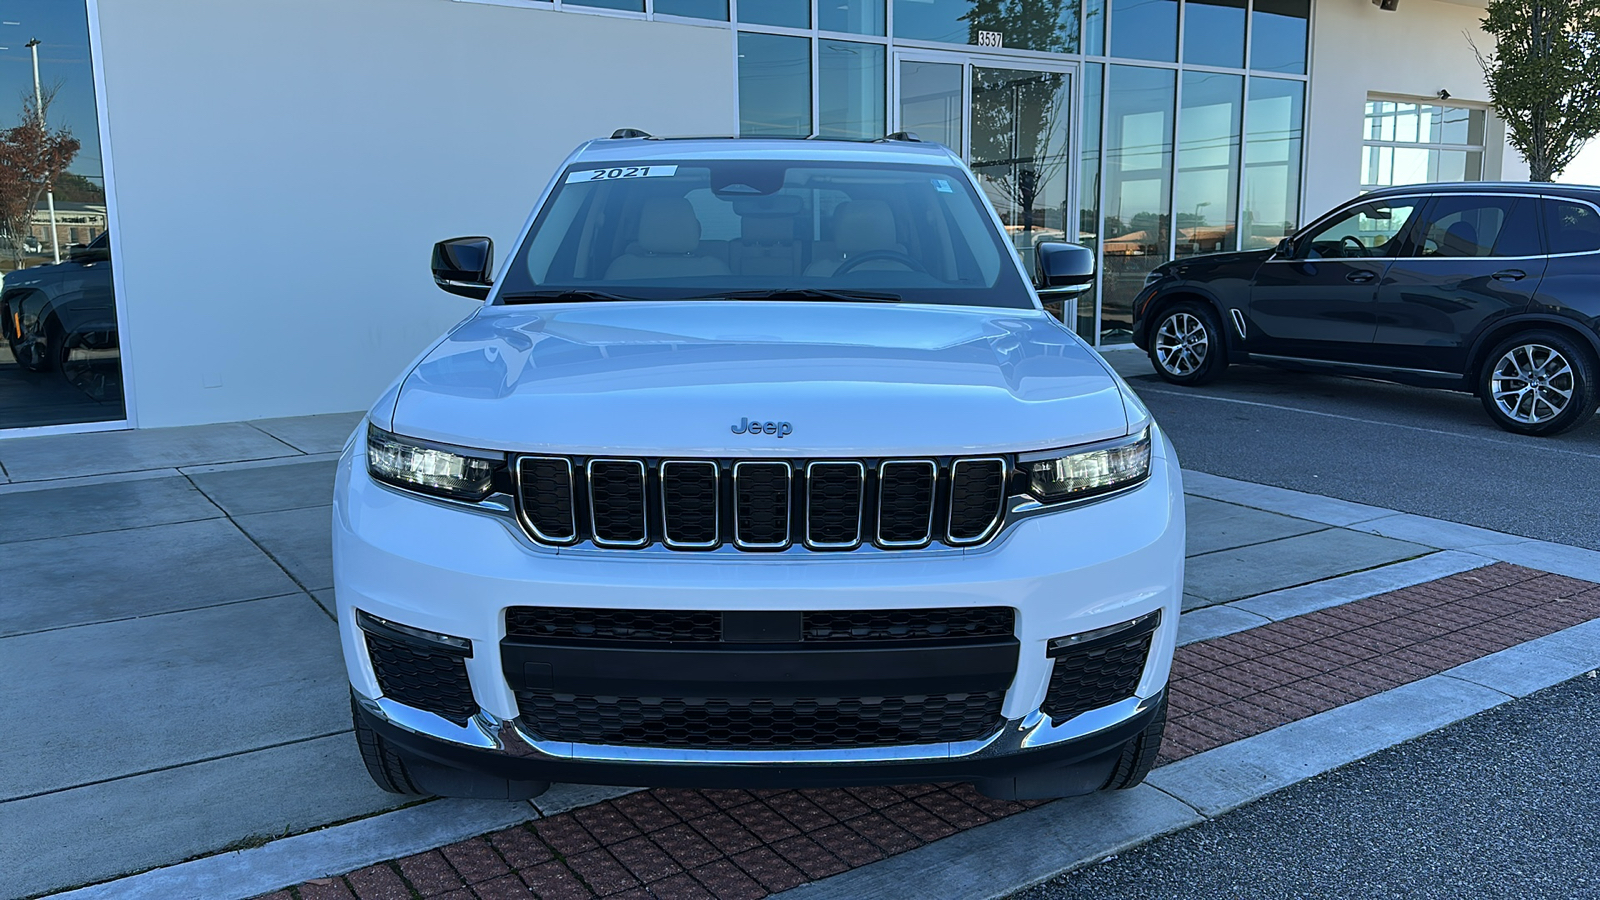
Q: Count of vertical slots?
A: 7